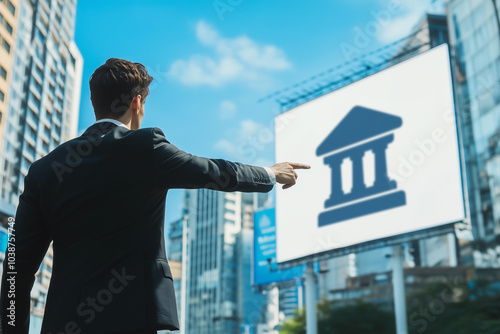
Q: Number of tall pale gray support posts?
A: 2